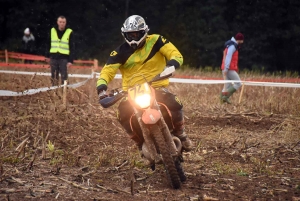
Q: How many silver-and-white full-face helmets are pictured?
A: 1